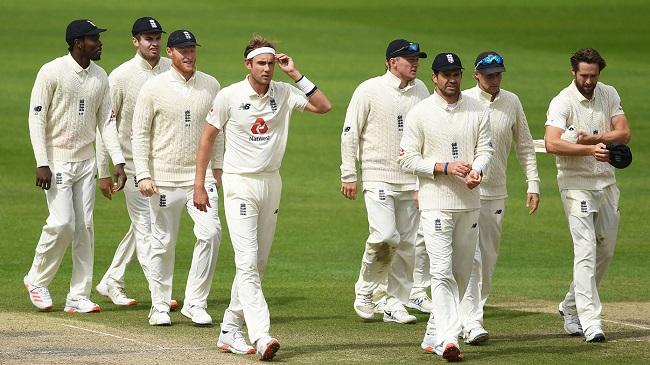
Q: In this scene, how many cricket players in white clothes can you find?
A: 8